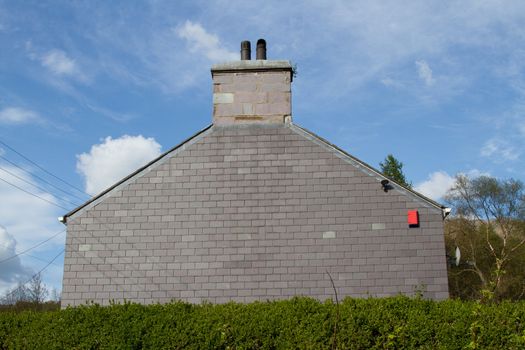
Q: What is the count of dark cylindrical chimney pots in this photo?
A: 2